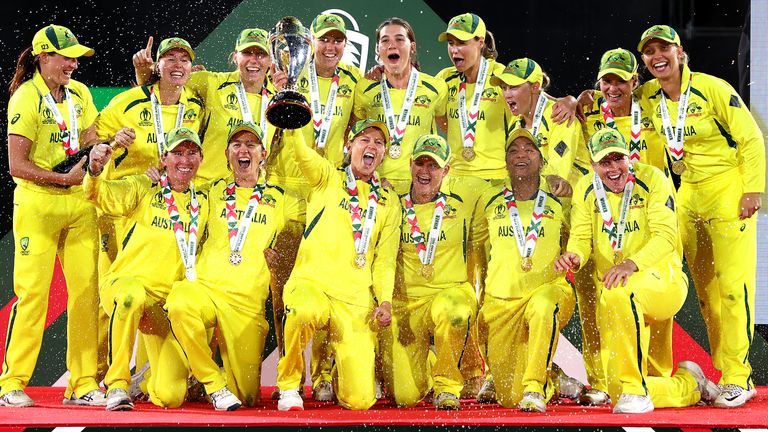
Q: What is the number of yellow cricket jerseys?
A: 15